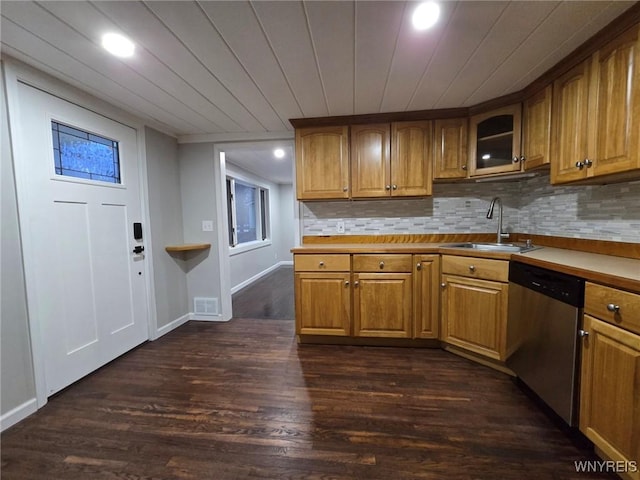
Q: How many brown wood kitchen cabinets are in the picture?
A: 13